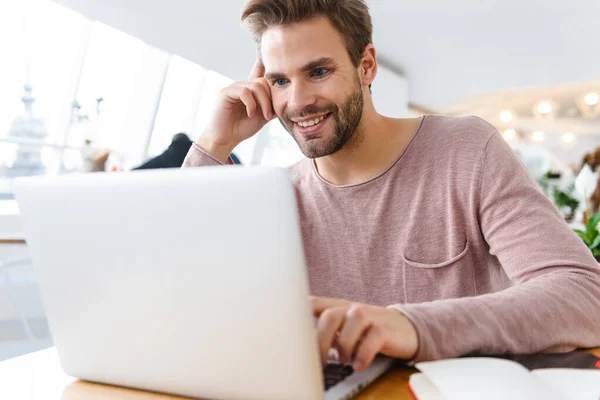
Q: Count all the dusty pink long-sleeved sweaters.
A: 1